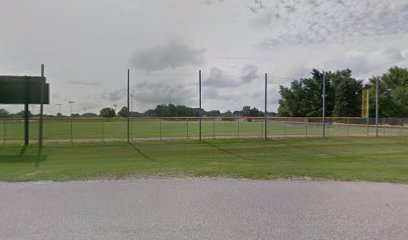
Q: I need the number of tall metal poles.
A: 6